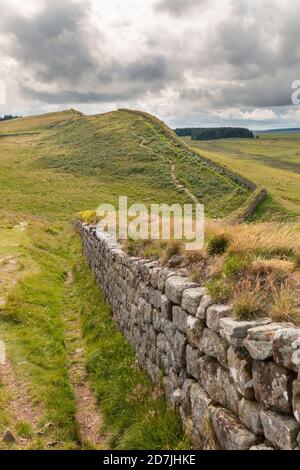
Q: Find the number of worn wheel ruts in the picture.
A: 2